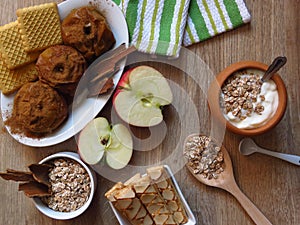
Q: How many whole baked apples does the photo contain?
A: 3